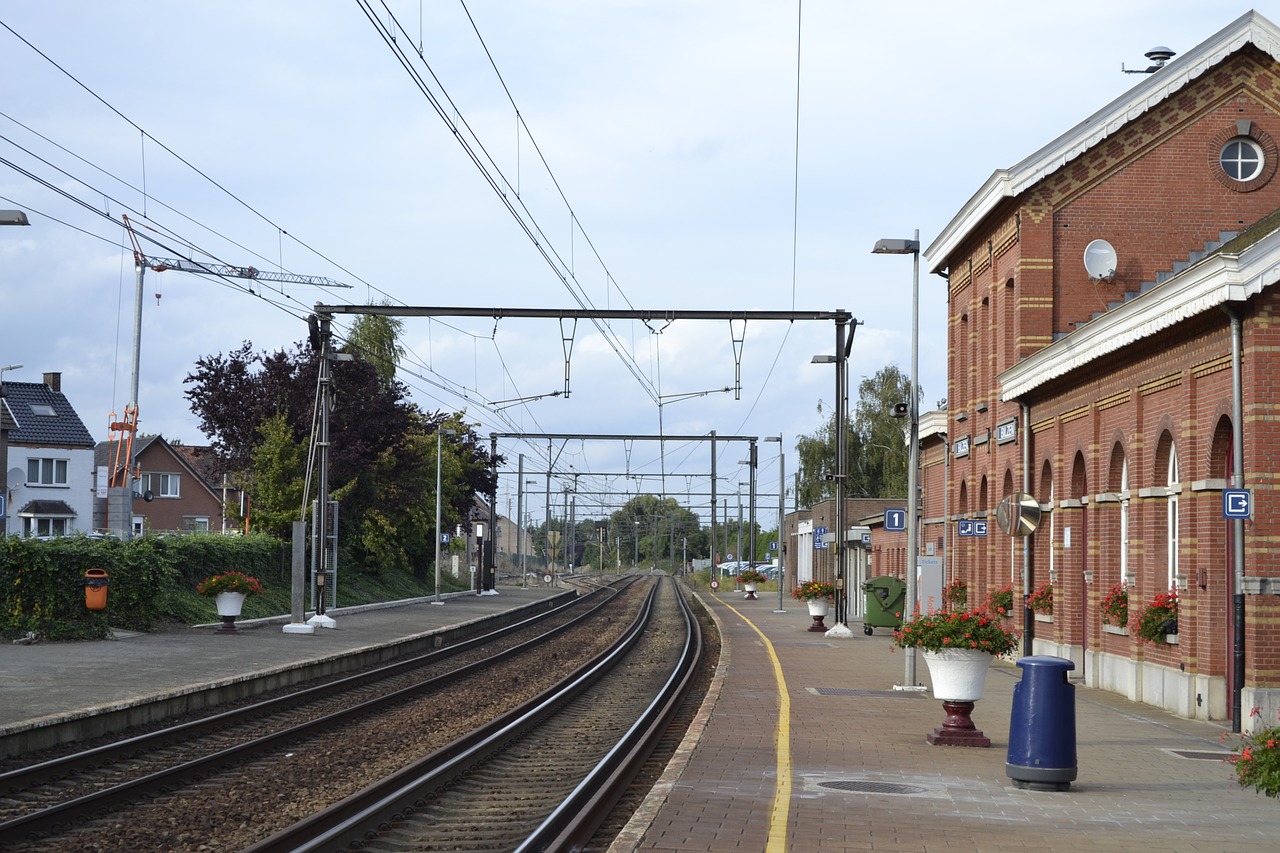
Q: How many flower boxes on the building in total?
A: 5